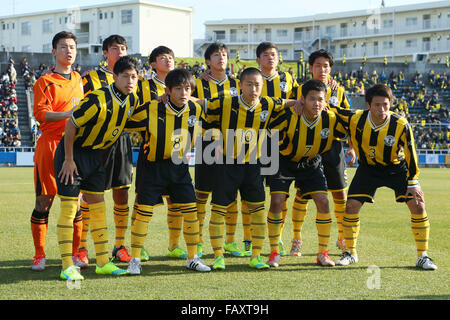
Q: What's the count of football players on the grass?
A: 11